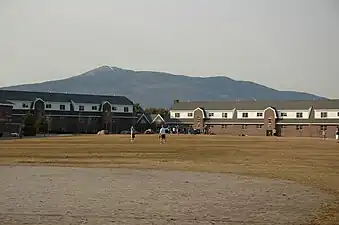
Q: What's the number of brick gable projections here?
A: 4